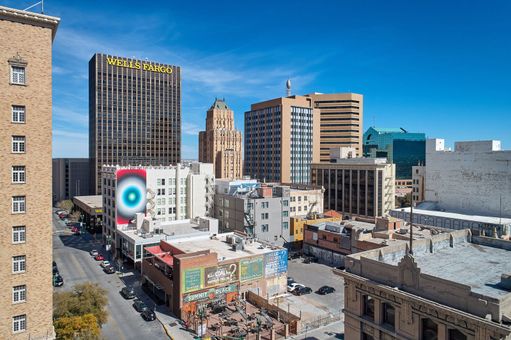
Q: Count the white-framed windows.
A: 9